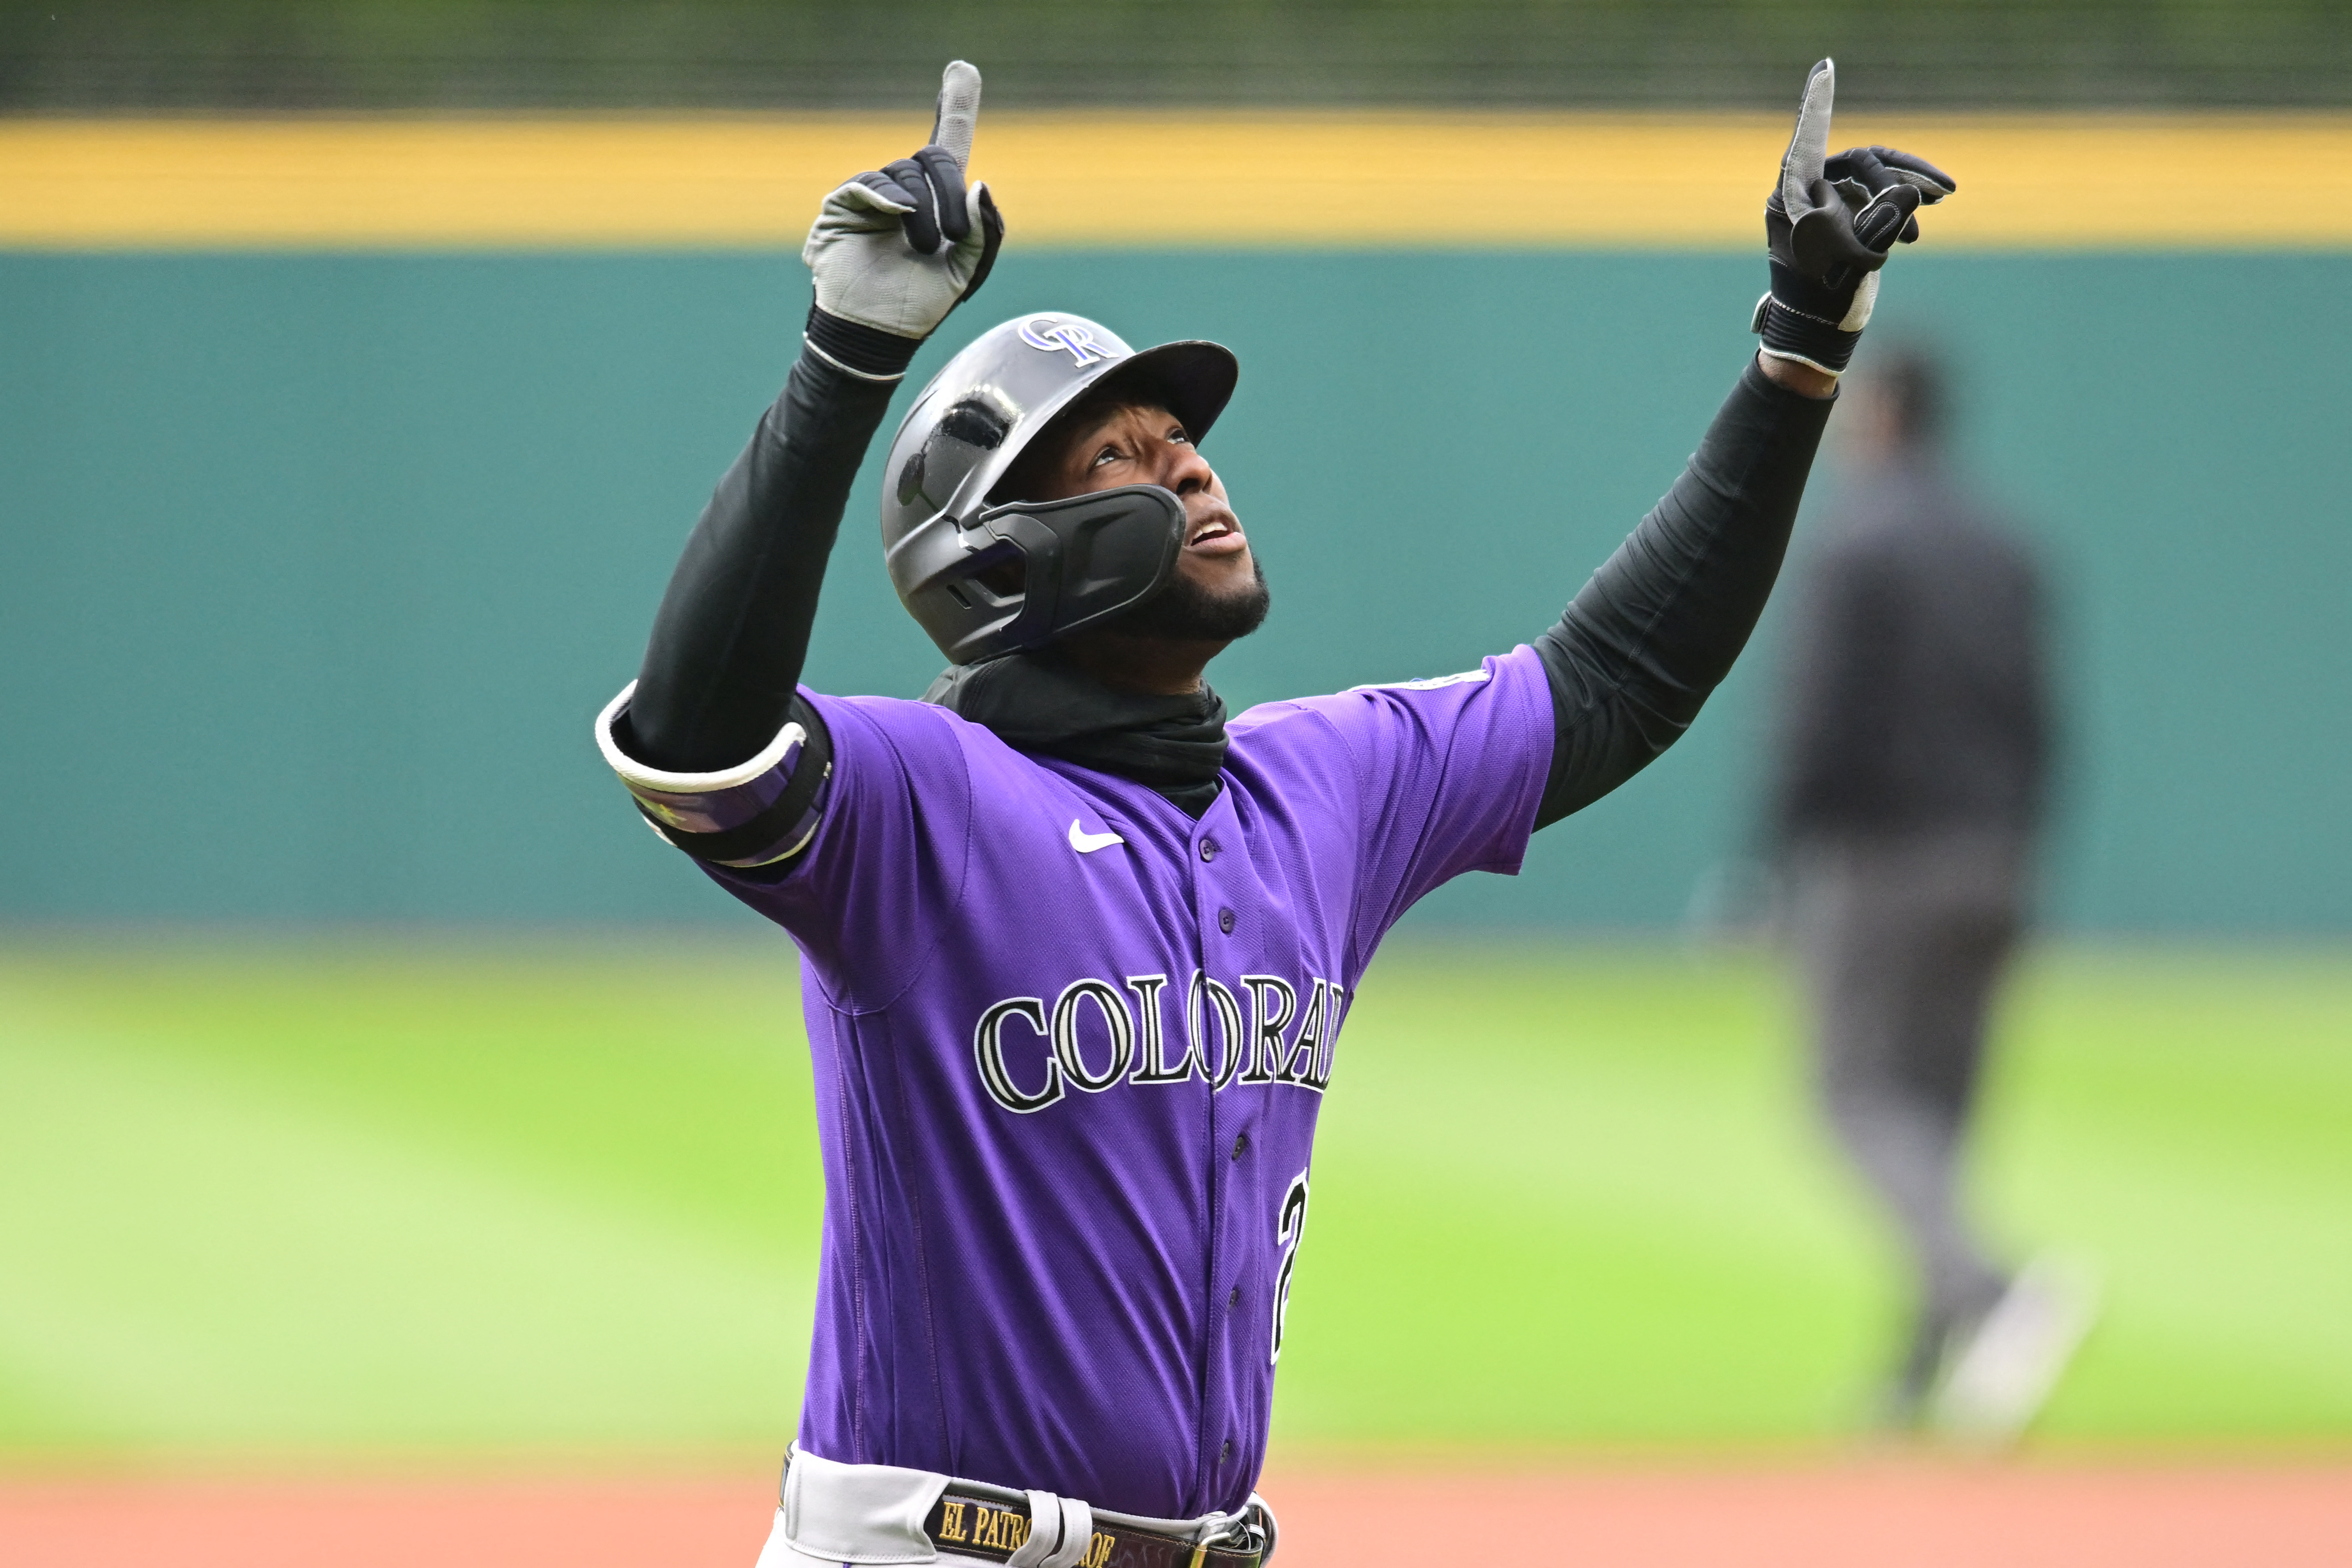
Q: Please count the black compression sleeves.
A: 2